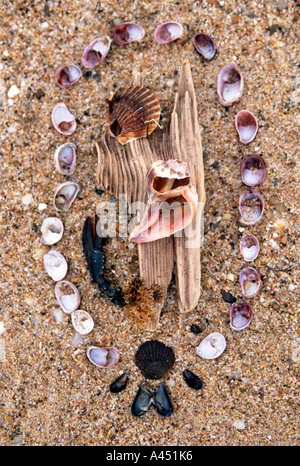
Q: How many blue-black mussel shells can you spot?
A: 4